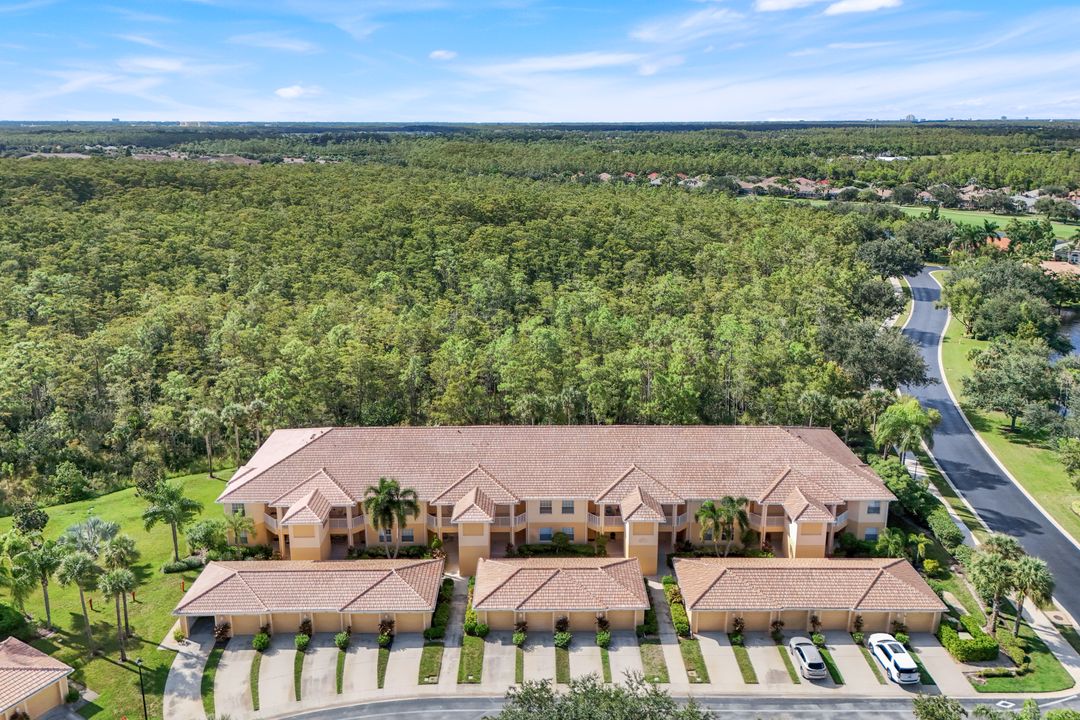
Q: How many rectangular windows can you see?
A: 12